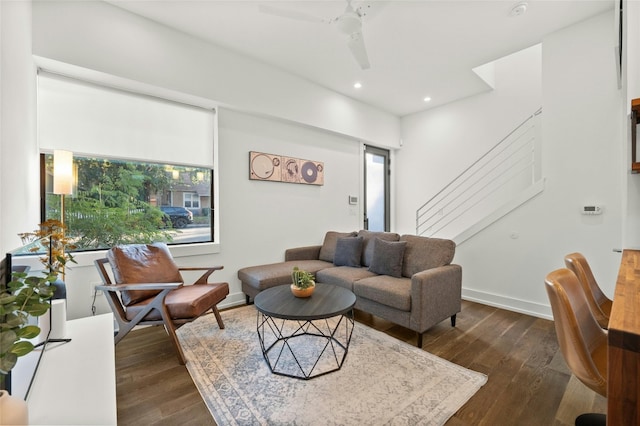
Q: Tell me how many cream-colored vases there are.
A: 1